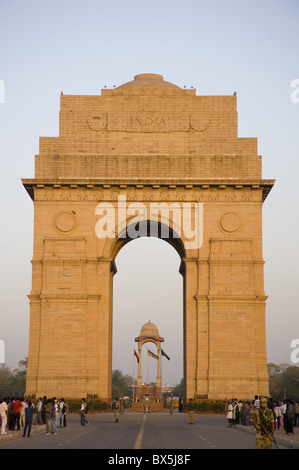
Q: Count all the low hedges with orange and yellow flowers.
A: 2